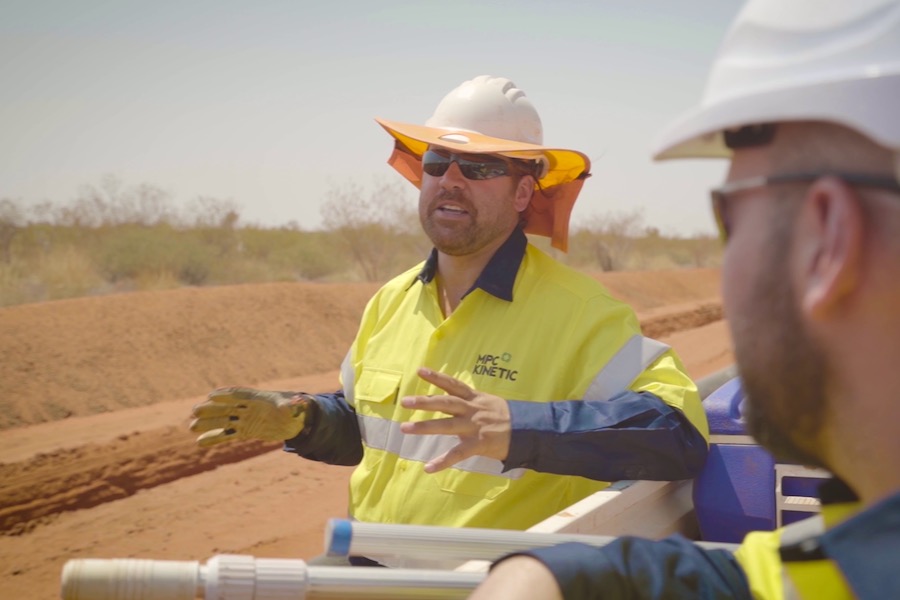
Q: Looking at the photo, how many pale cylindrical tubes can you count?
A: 2